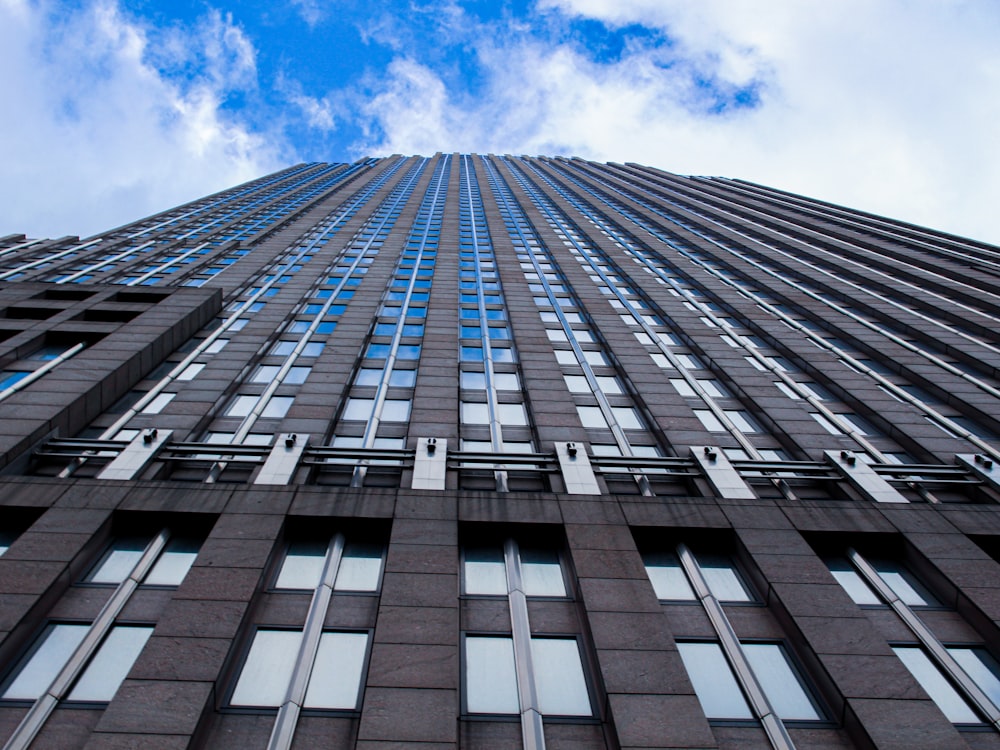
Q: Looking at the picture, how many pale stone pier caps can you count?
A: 7